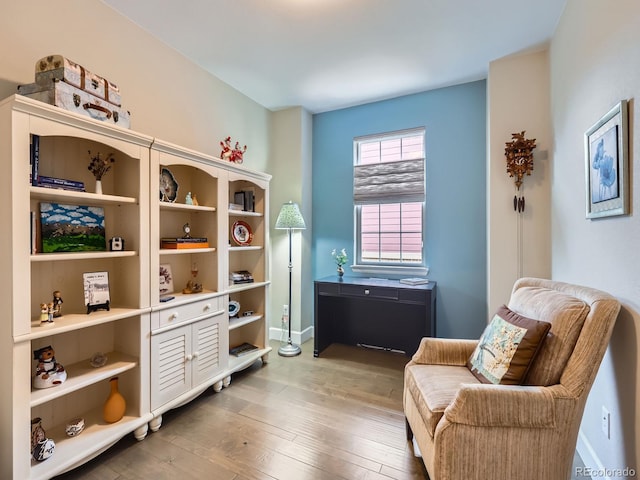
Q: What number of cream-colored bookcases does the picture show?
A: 3